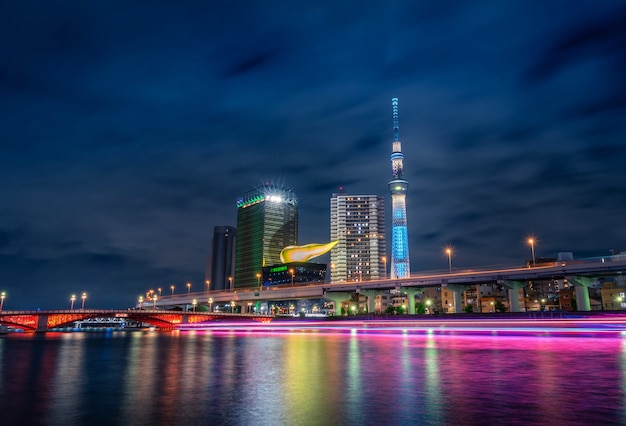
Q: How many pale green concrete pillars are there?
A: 6